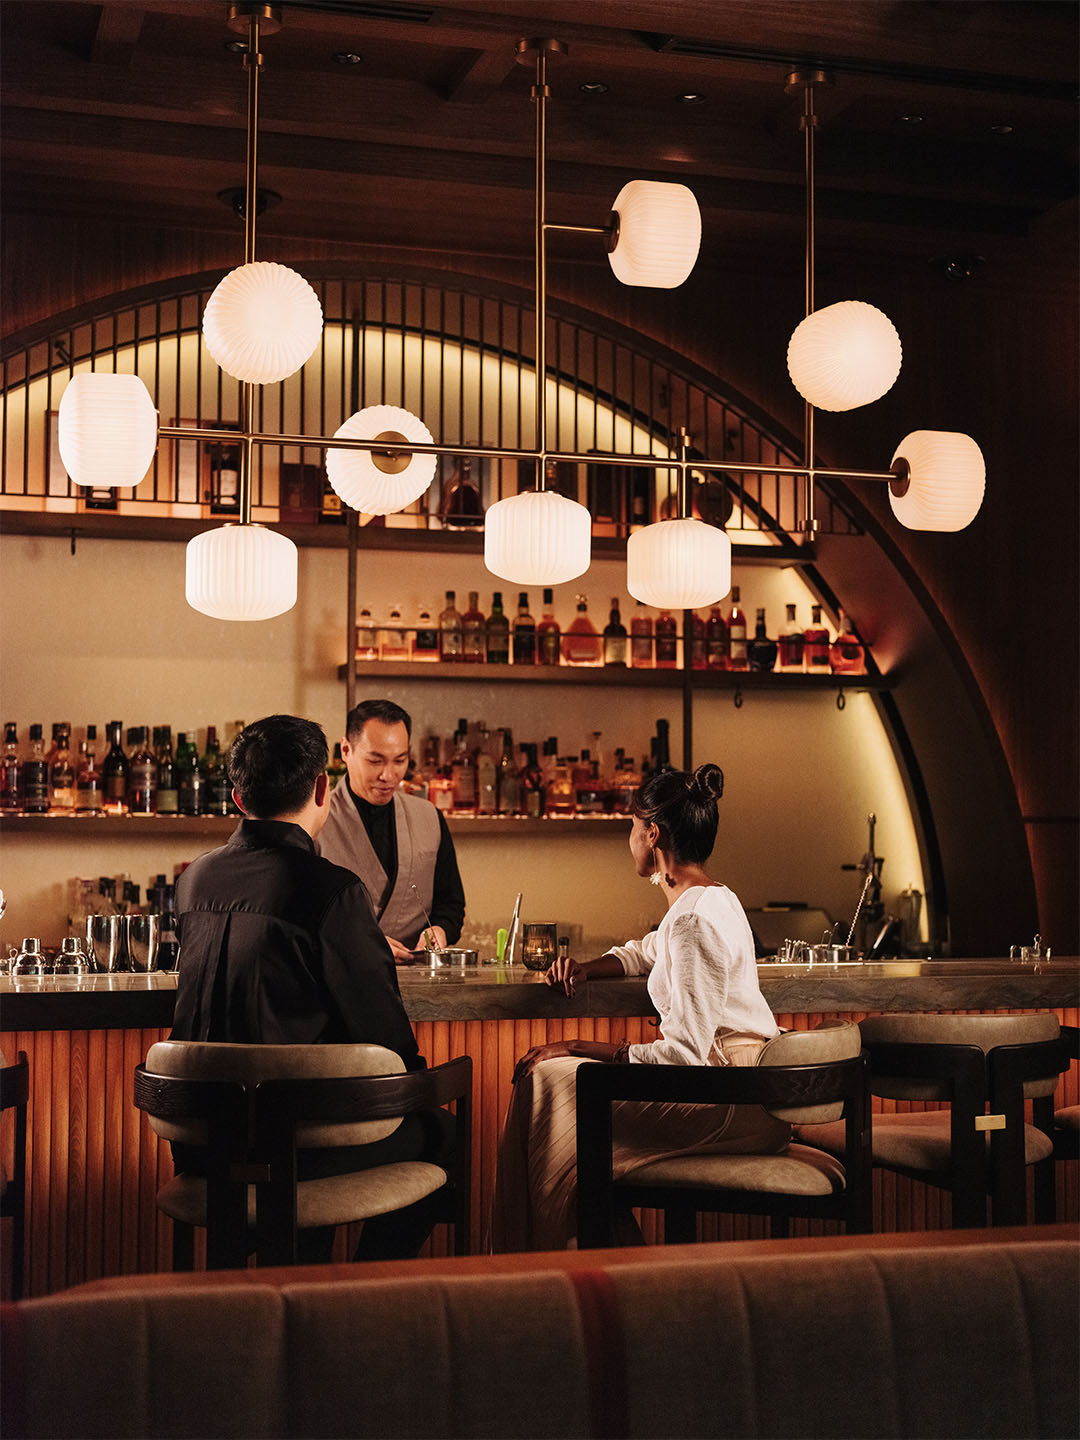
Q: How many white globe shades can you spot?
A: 9